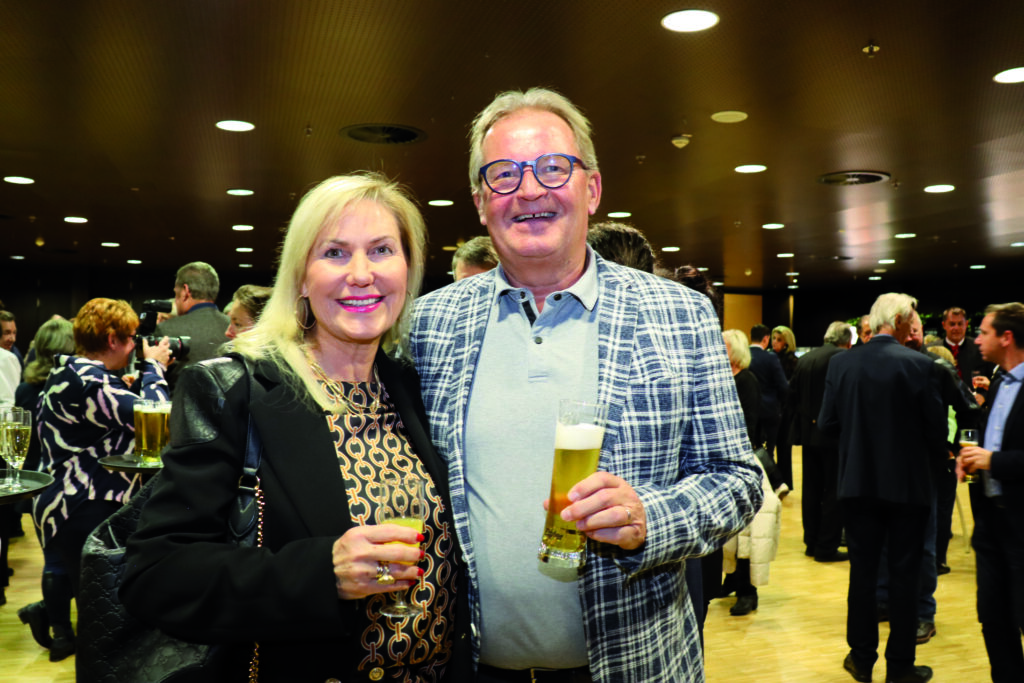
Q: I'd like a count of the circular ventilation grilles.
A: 2